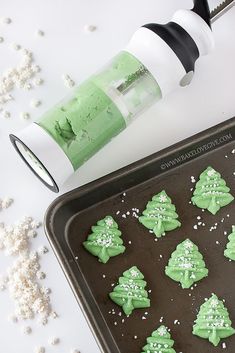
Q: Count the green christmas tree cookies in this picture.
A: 8